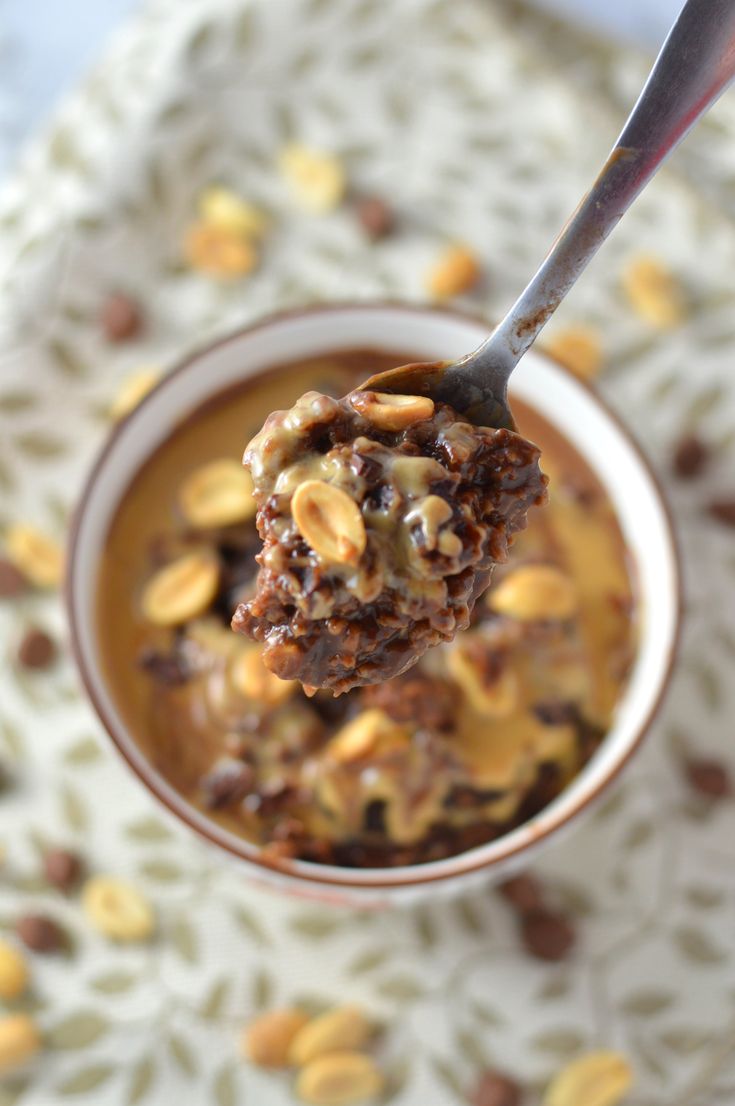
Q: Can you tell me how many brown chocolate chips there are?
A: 12